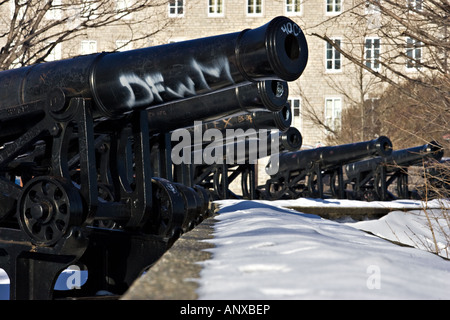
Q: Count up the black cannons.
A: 6